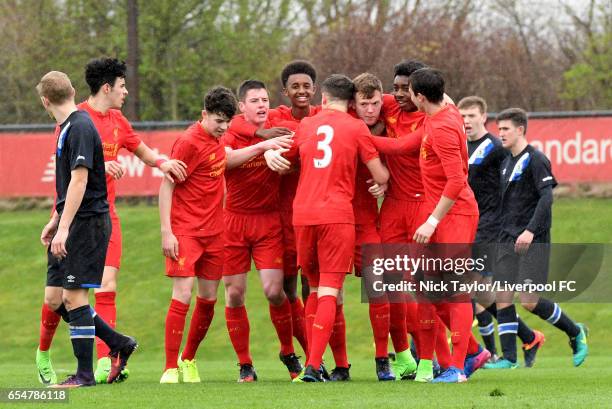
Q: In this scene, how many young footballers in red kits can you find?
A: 8